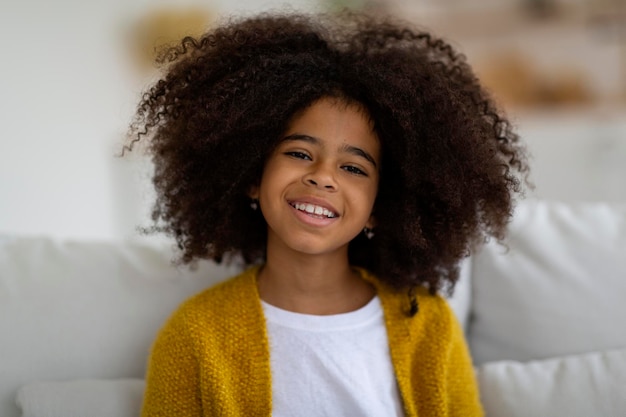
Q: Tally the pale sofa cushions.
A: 4